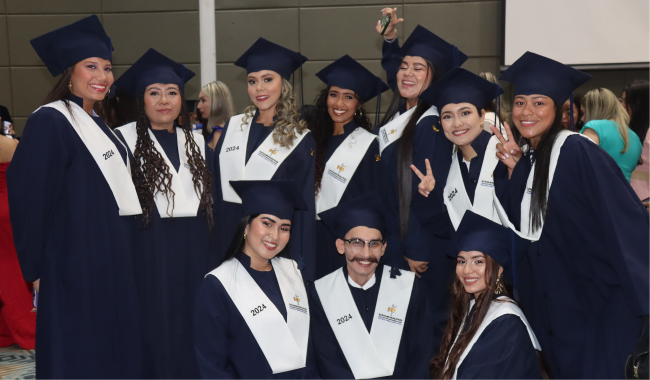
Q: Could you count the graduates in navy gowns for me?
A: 10